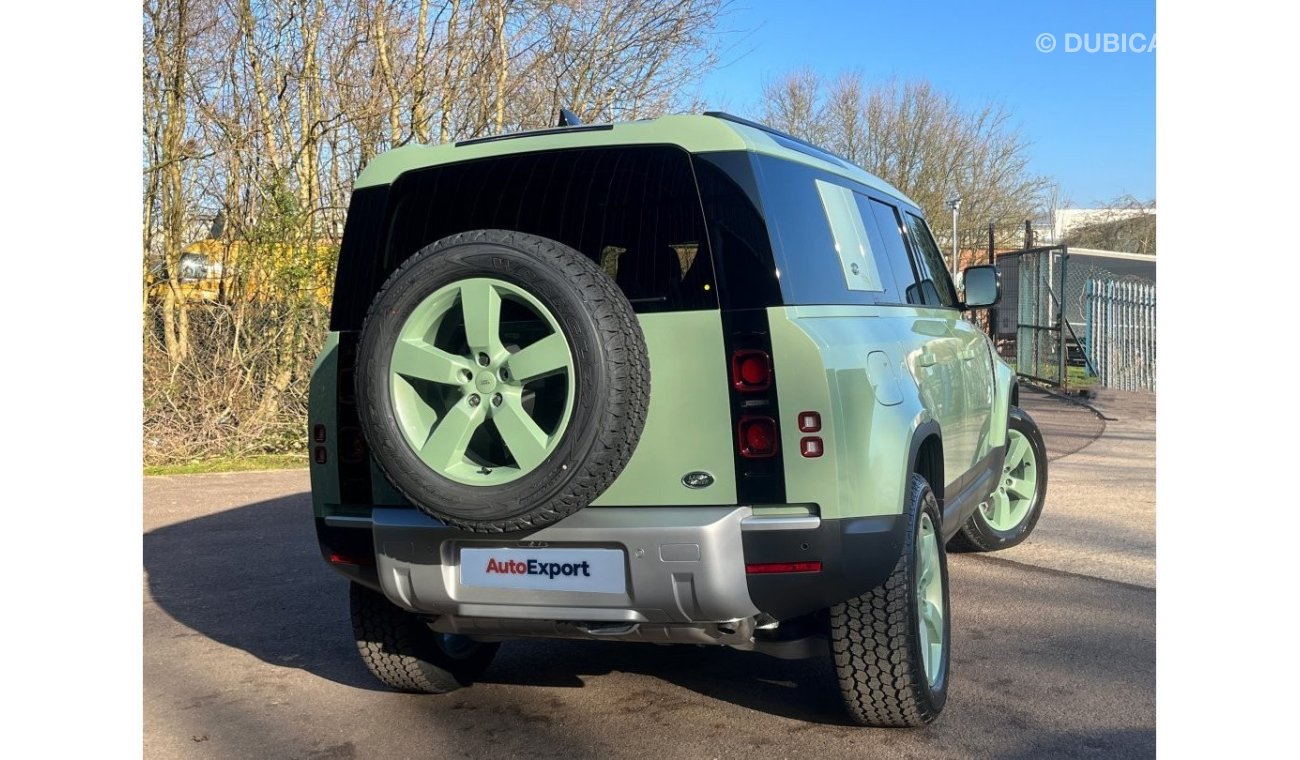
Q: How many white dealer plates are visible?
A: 1